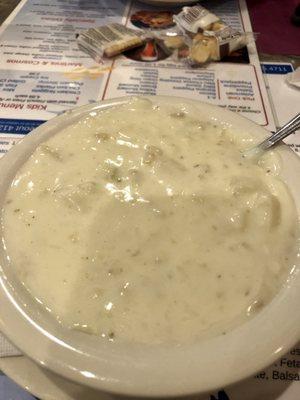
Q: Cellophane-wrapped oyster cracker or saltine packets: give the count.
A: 3